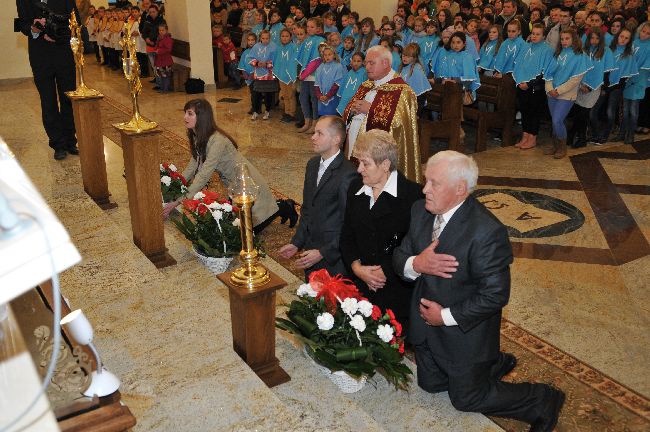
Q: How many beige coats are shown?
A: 1